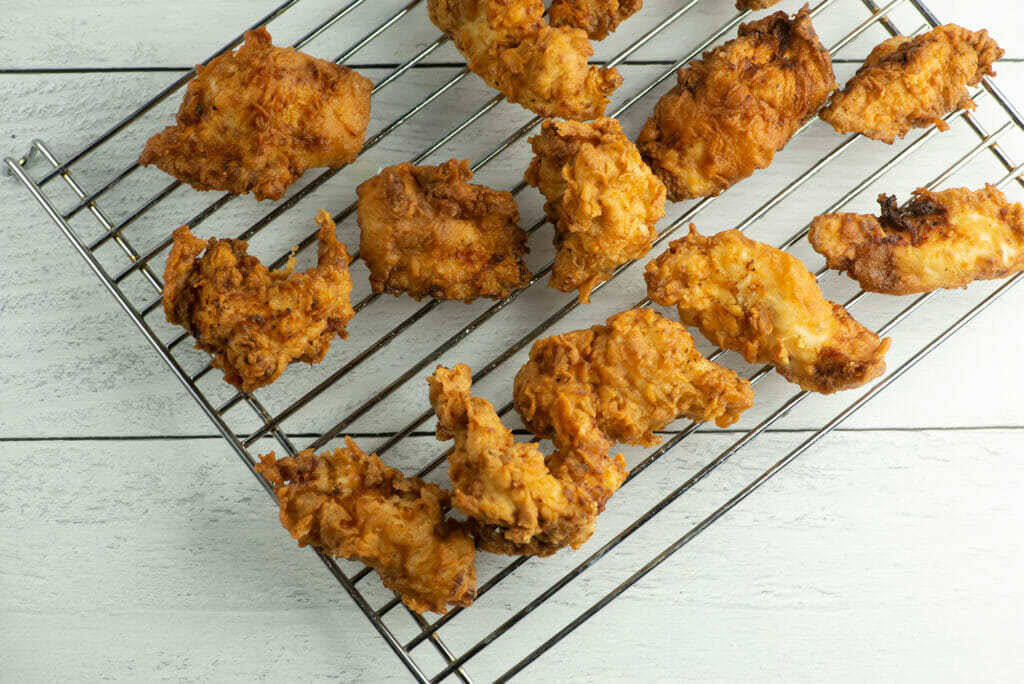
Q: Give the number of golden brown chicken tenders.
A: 14